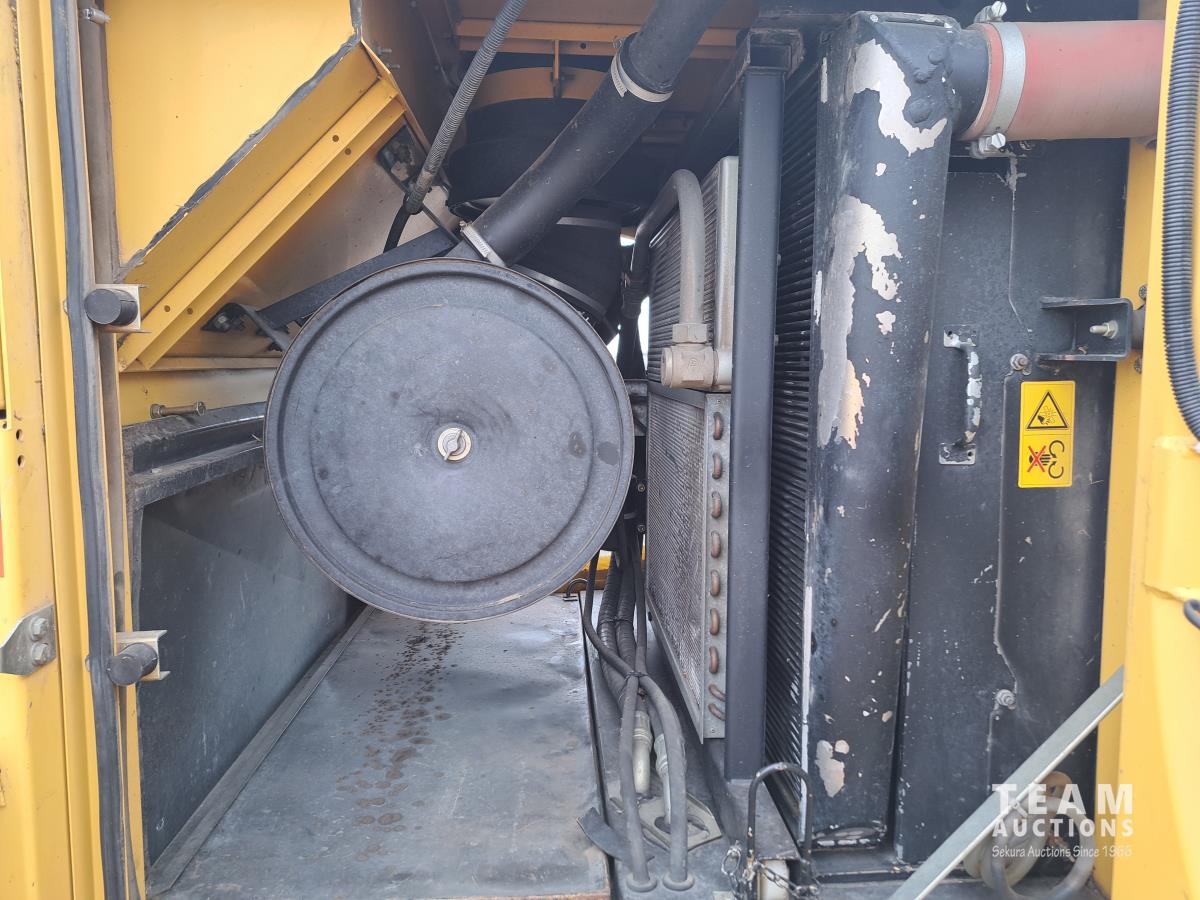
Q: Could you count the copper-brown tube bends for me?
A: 9